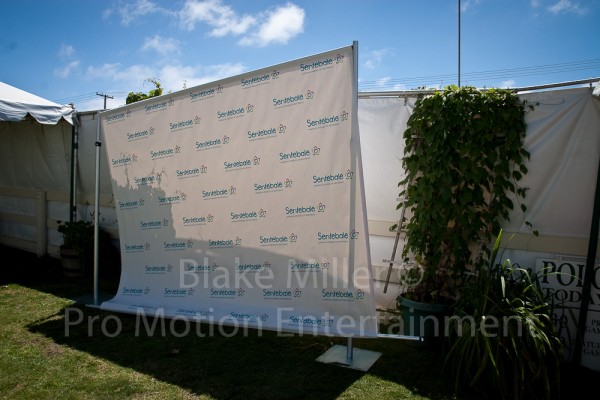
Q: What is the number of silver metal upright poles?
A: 2